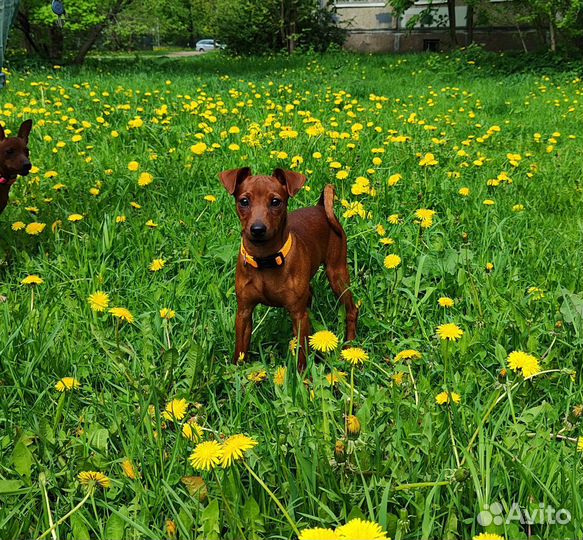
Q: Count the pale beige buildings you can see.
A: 1